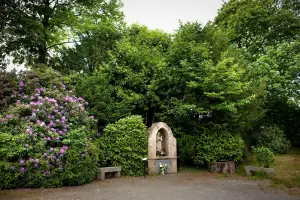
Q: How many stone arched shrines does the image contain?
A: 1